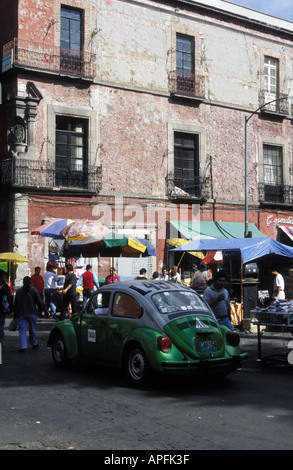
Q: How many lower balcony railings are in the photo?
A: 3